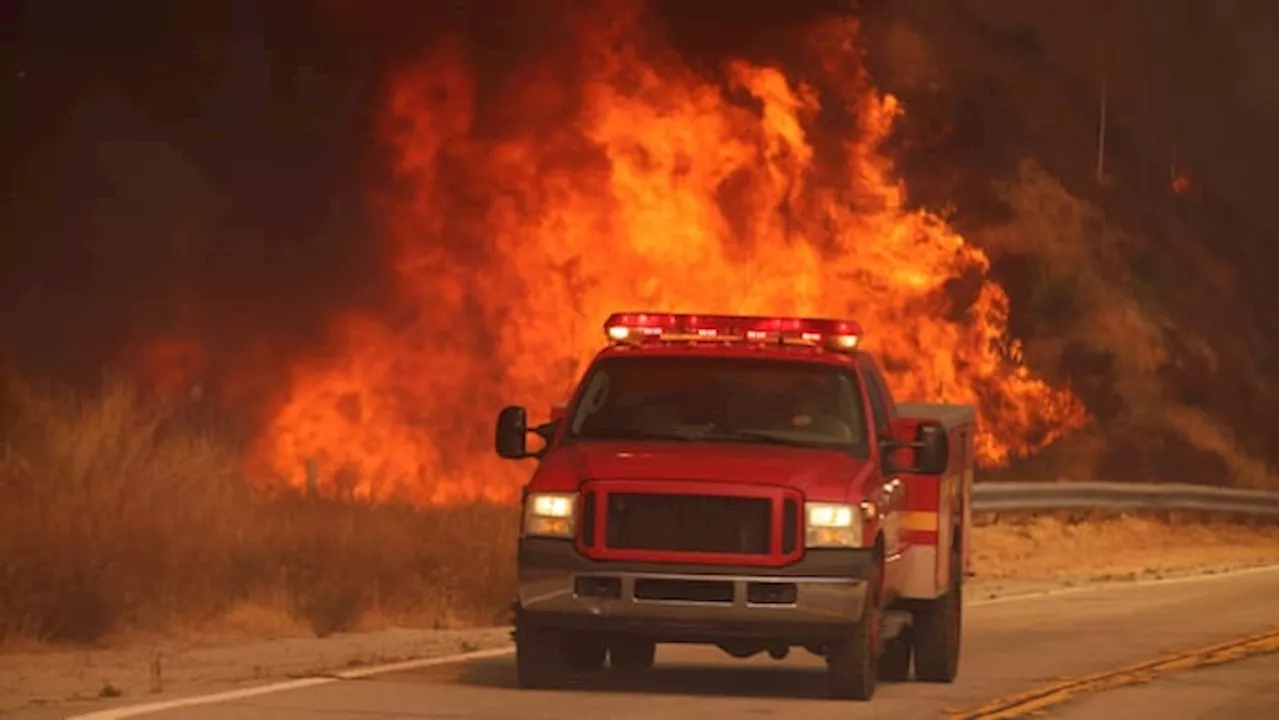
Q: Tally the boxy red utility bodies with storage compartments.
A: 1